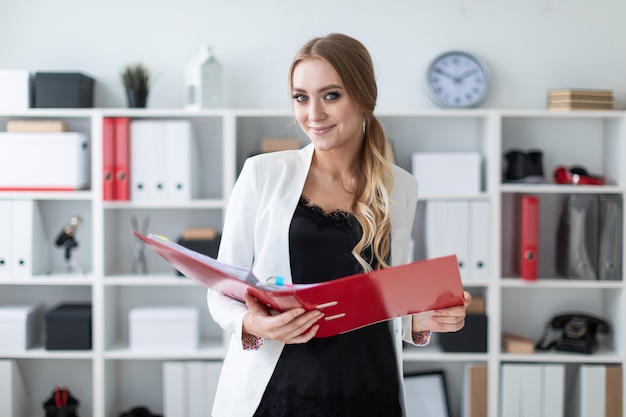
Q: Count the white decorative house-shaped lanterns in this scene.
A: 1